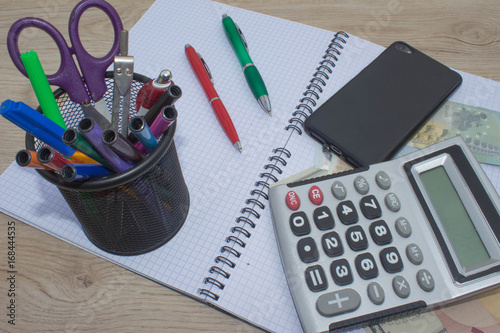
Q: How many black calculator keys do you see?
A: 12